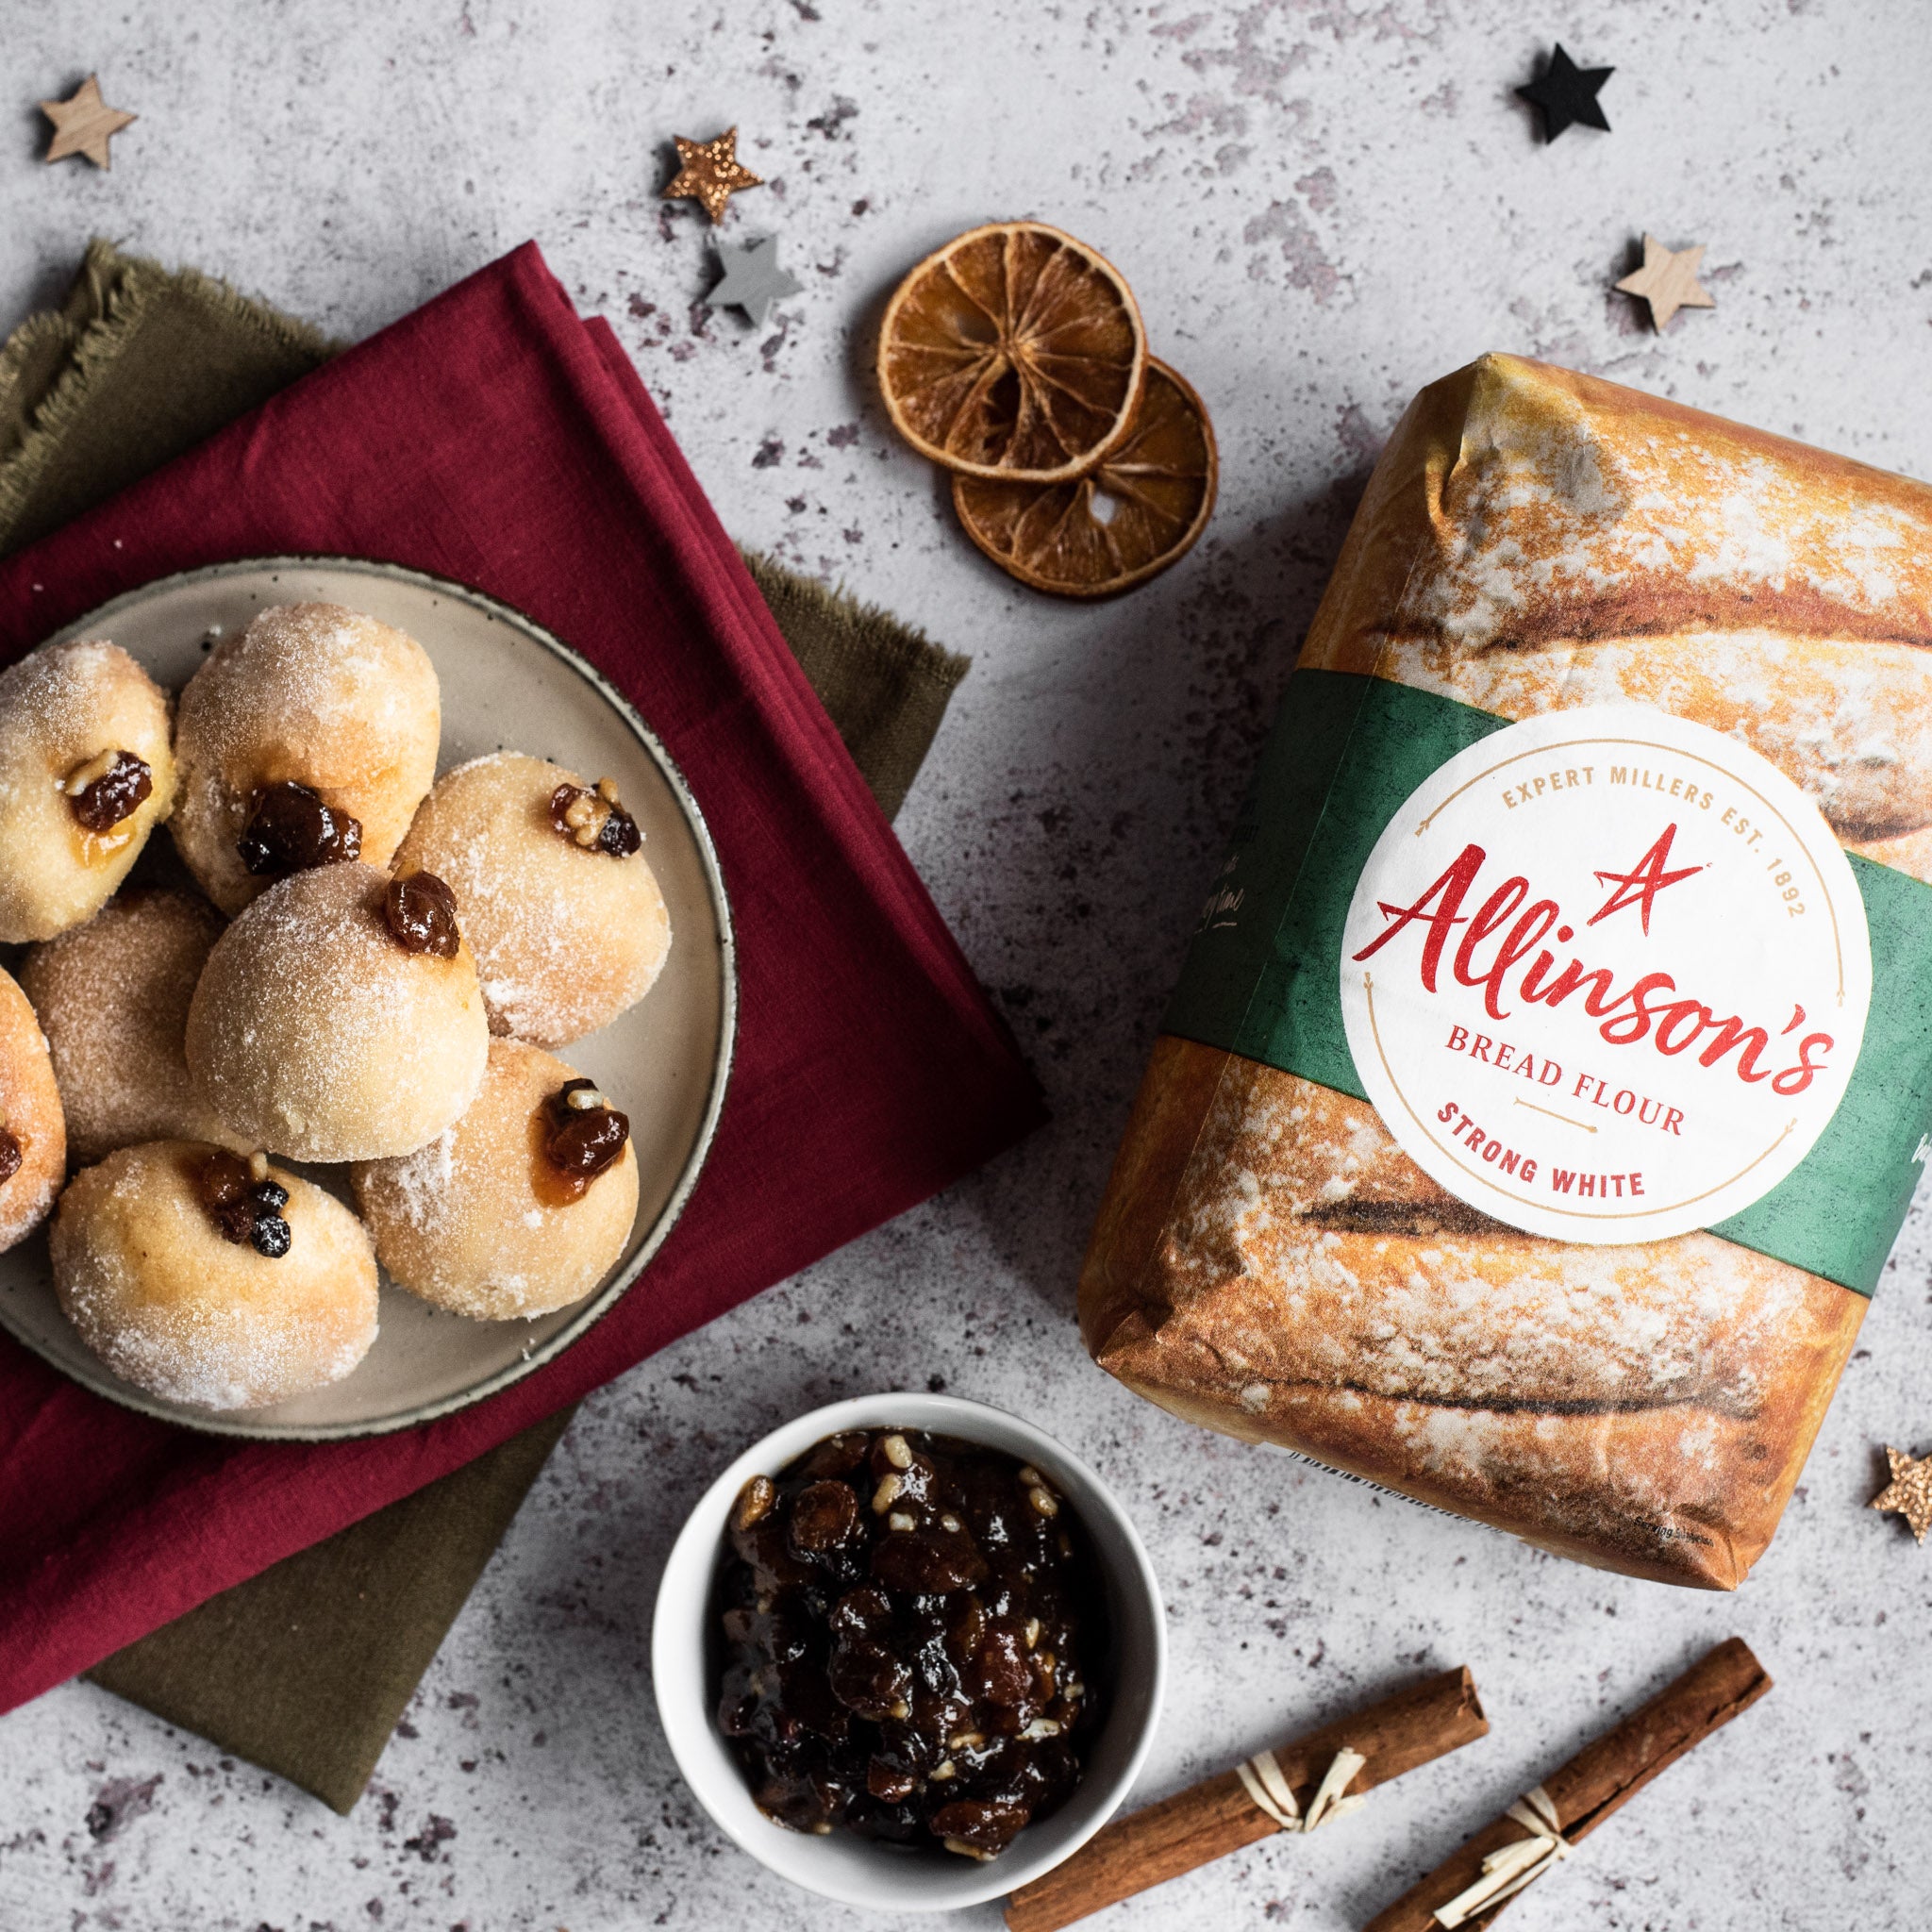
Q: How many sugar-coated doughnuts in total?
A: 8